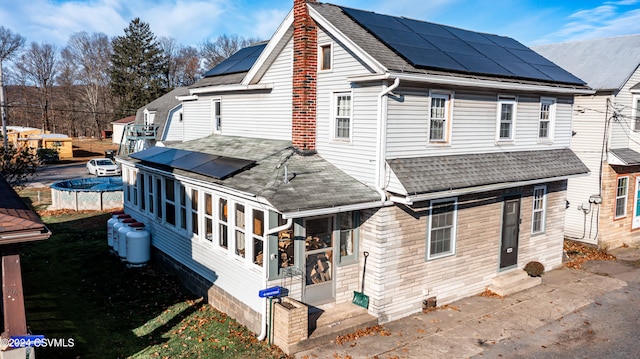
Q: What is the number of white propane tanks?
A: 4